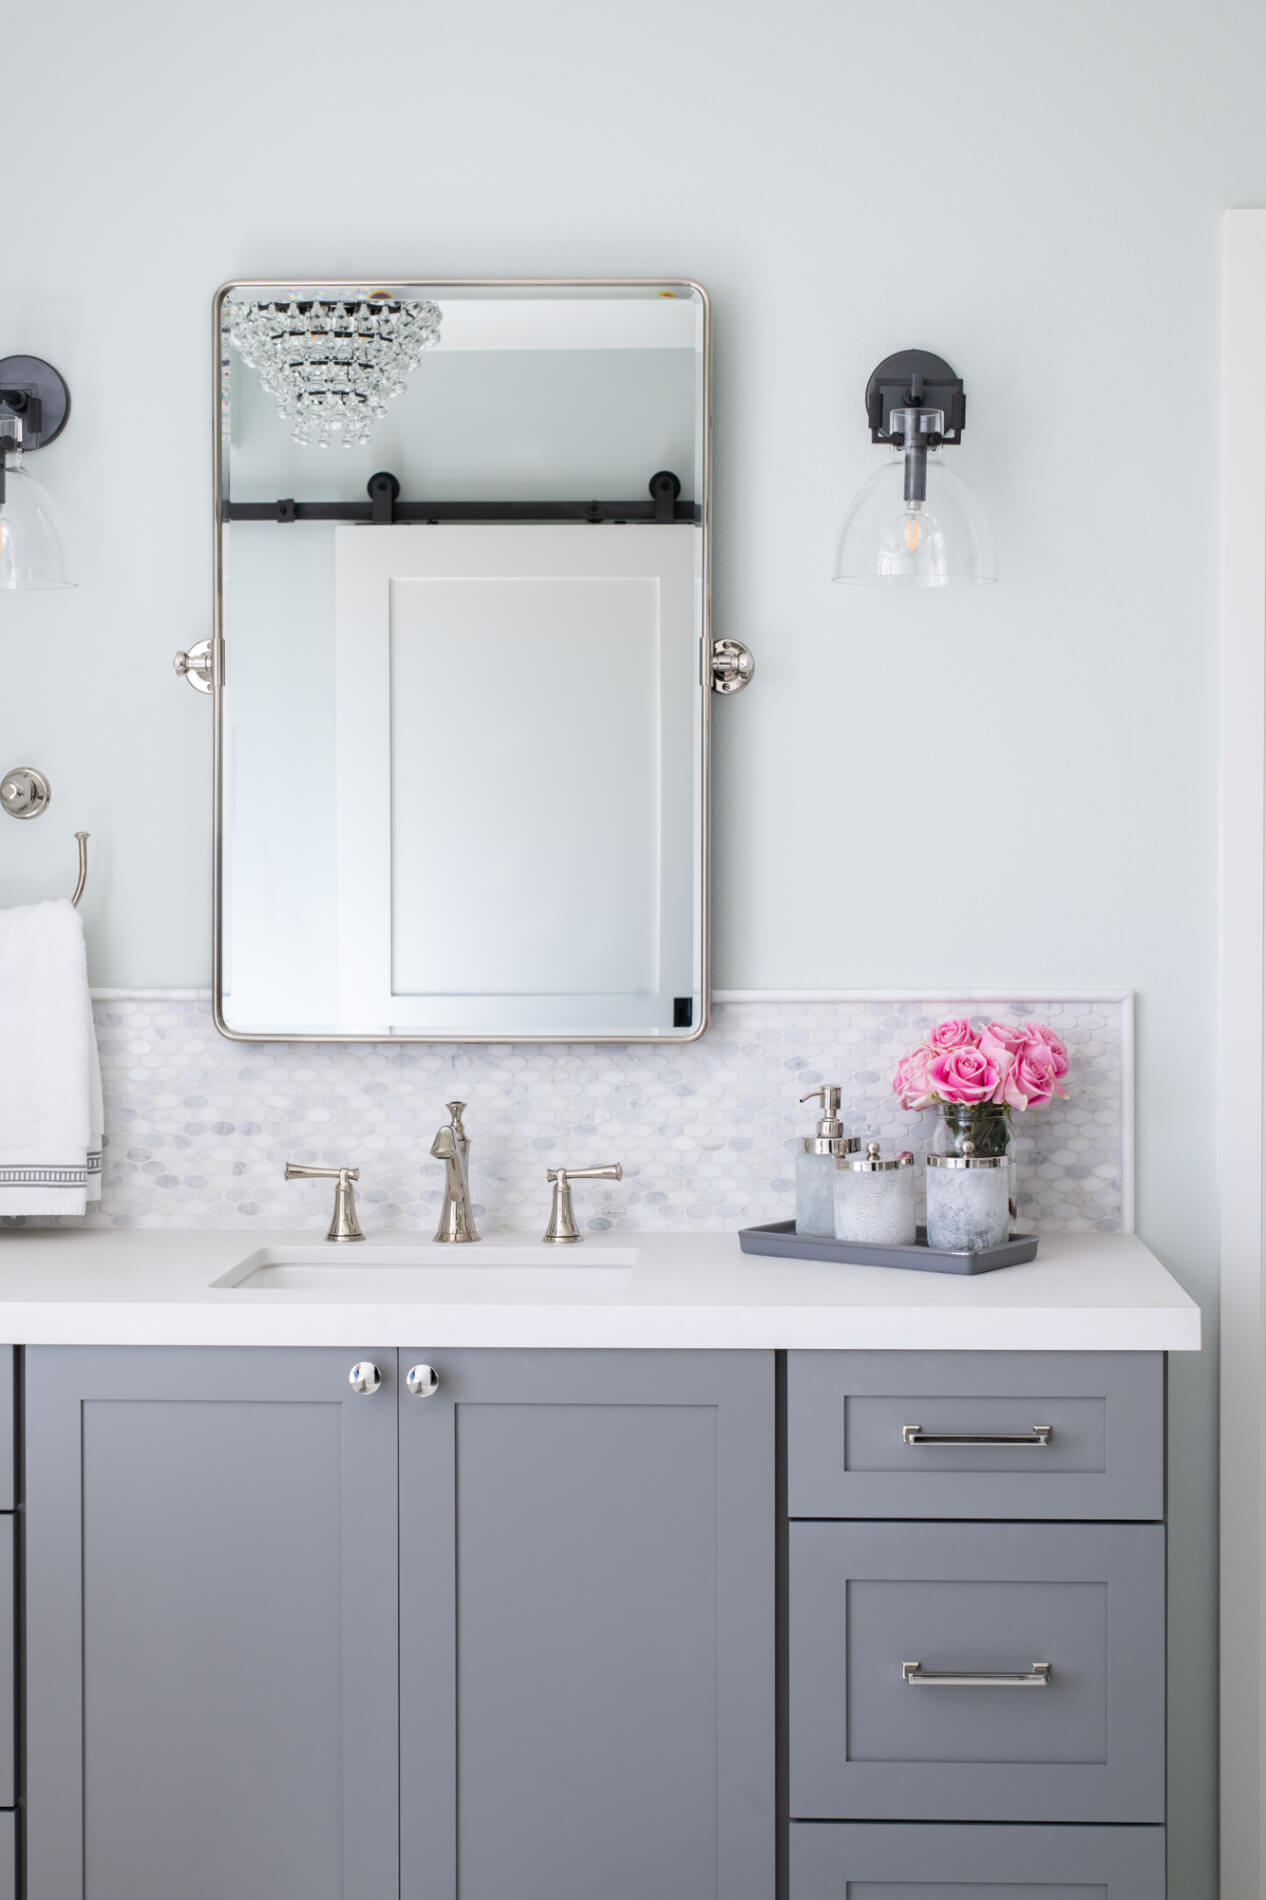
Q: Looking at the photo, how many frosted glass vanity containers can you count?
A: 3